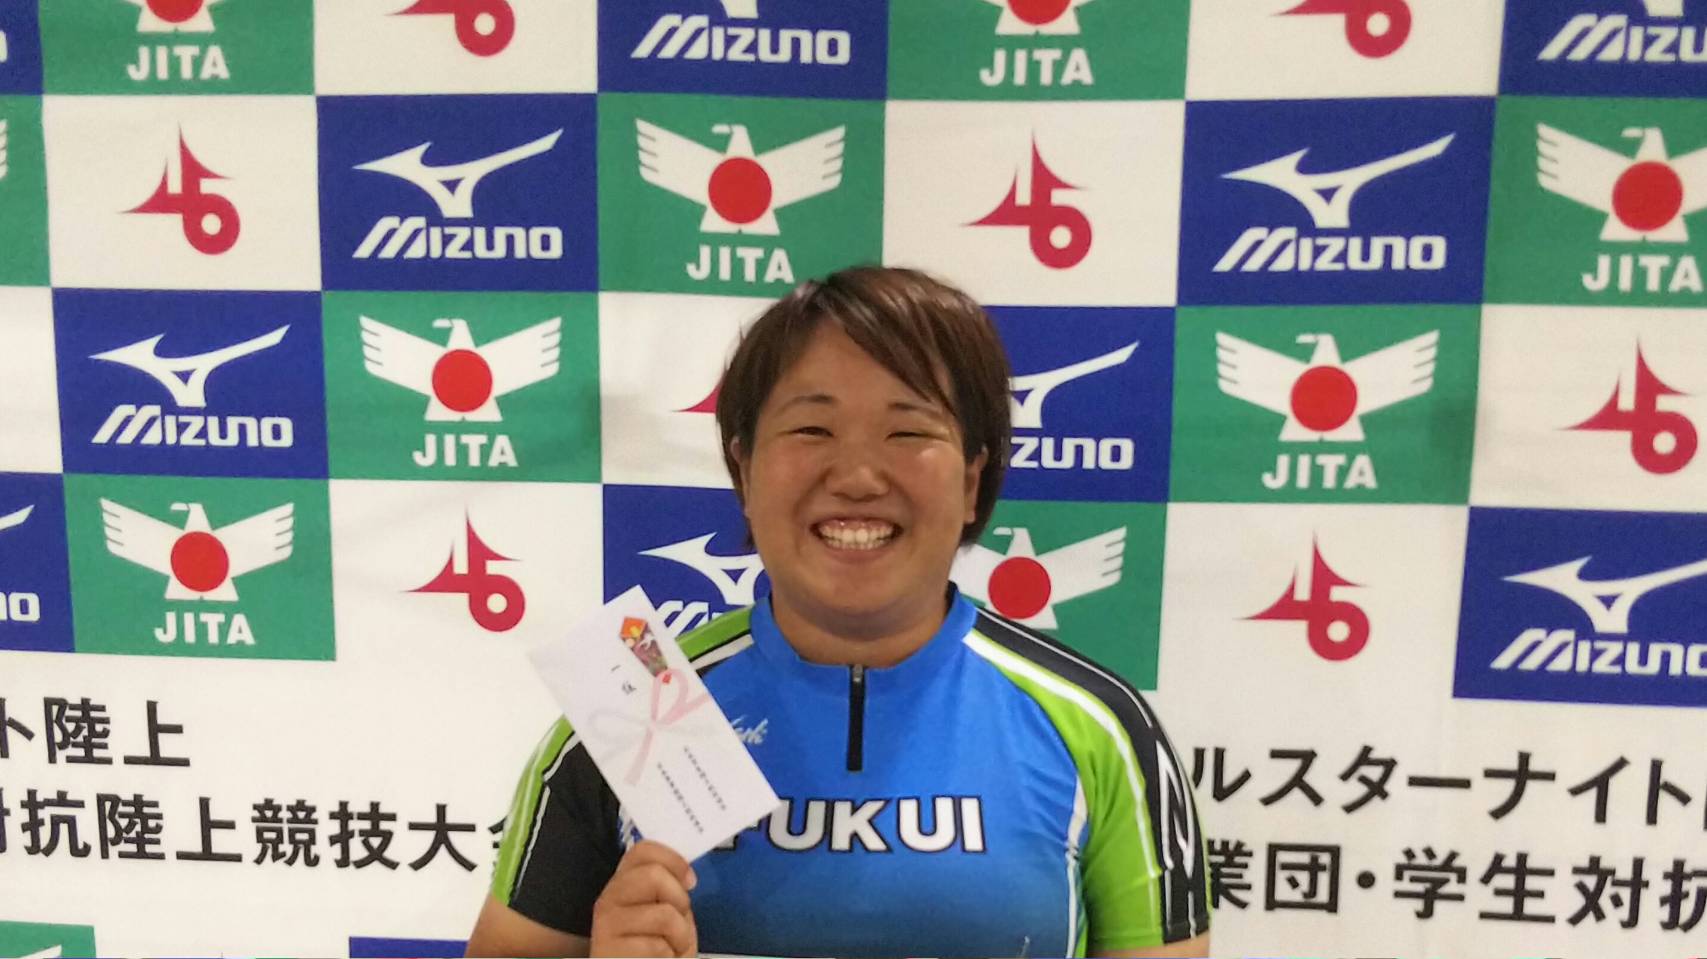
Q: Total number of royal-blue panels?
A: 11